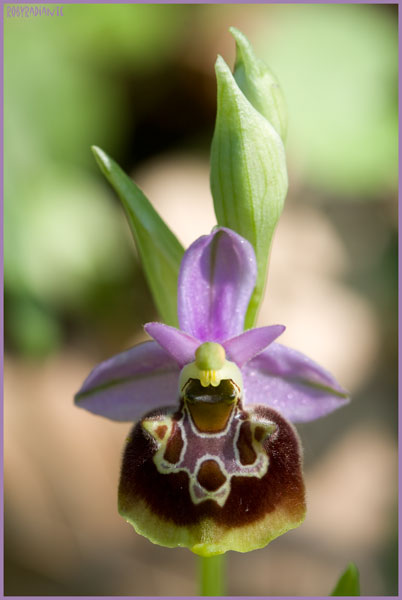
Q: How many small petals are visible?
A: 2